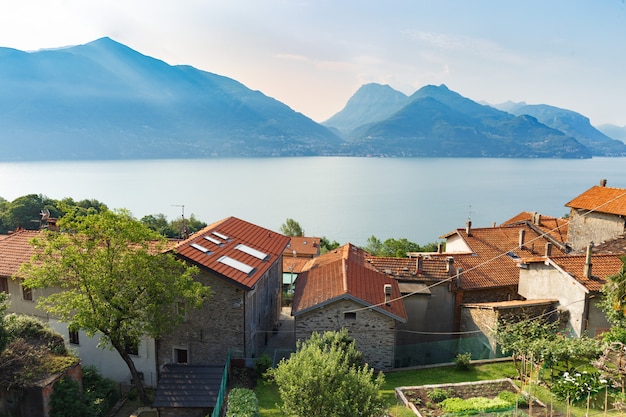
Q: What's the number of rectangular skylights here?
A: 5